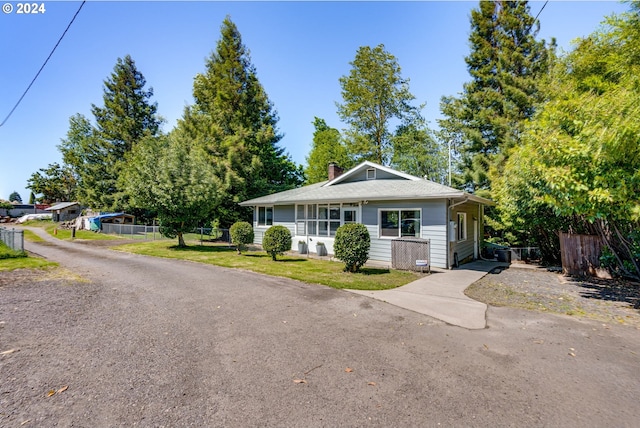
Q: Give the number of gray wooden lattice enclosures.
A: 1